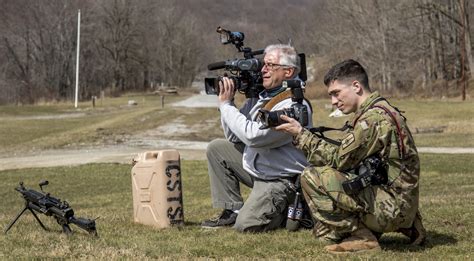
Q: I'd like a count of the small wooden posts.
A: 2